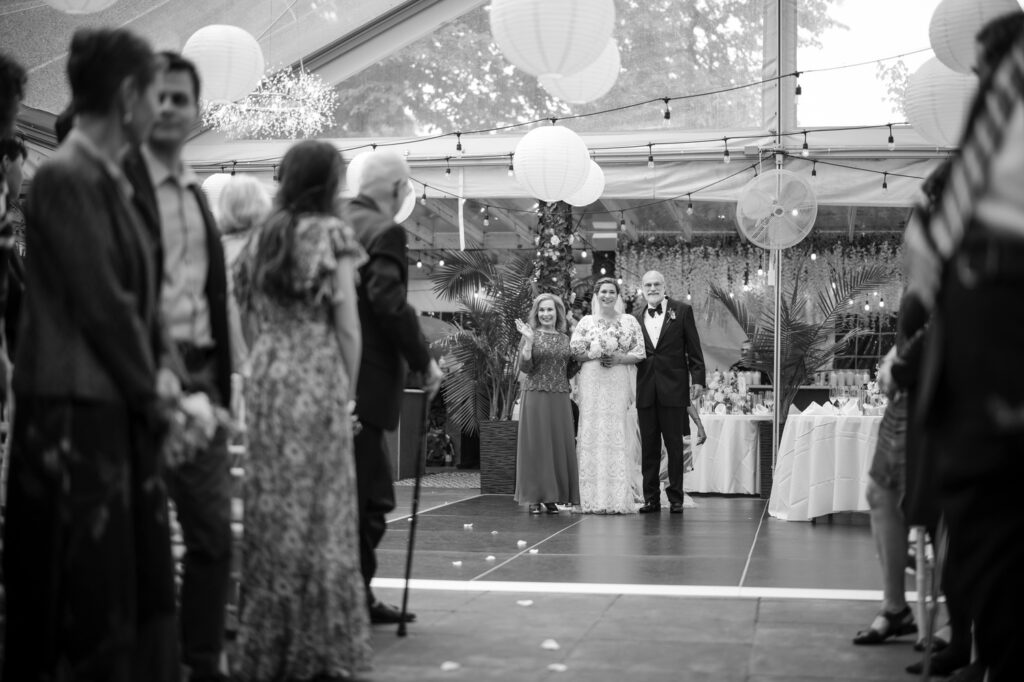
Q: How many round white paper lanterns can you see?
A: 11